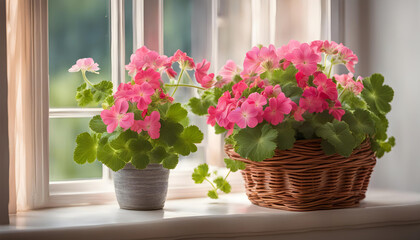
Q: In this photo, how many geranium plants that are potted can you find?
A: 2